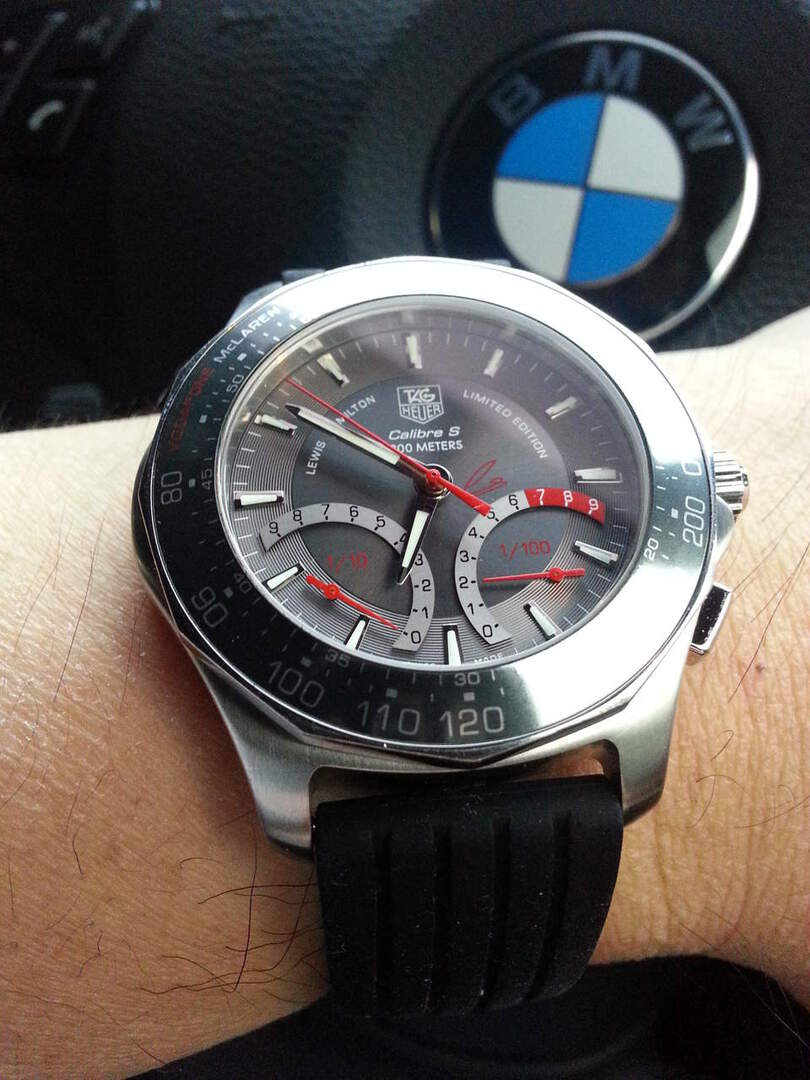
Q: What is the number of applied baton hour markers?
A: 12